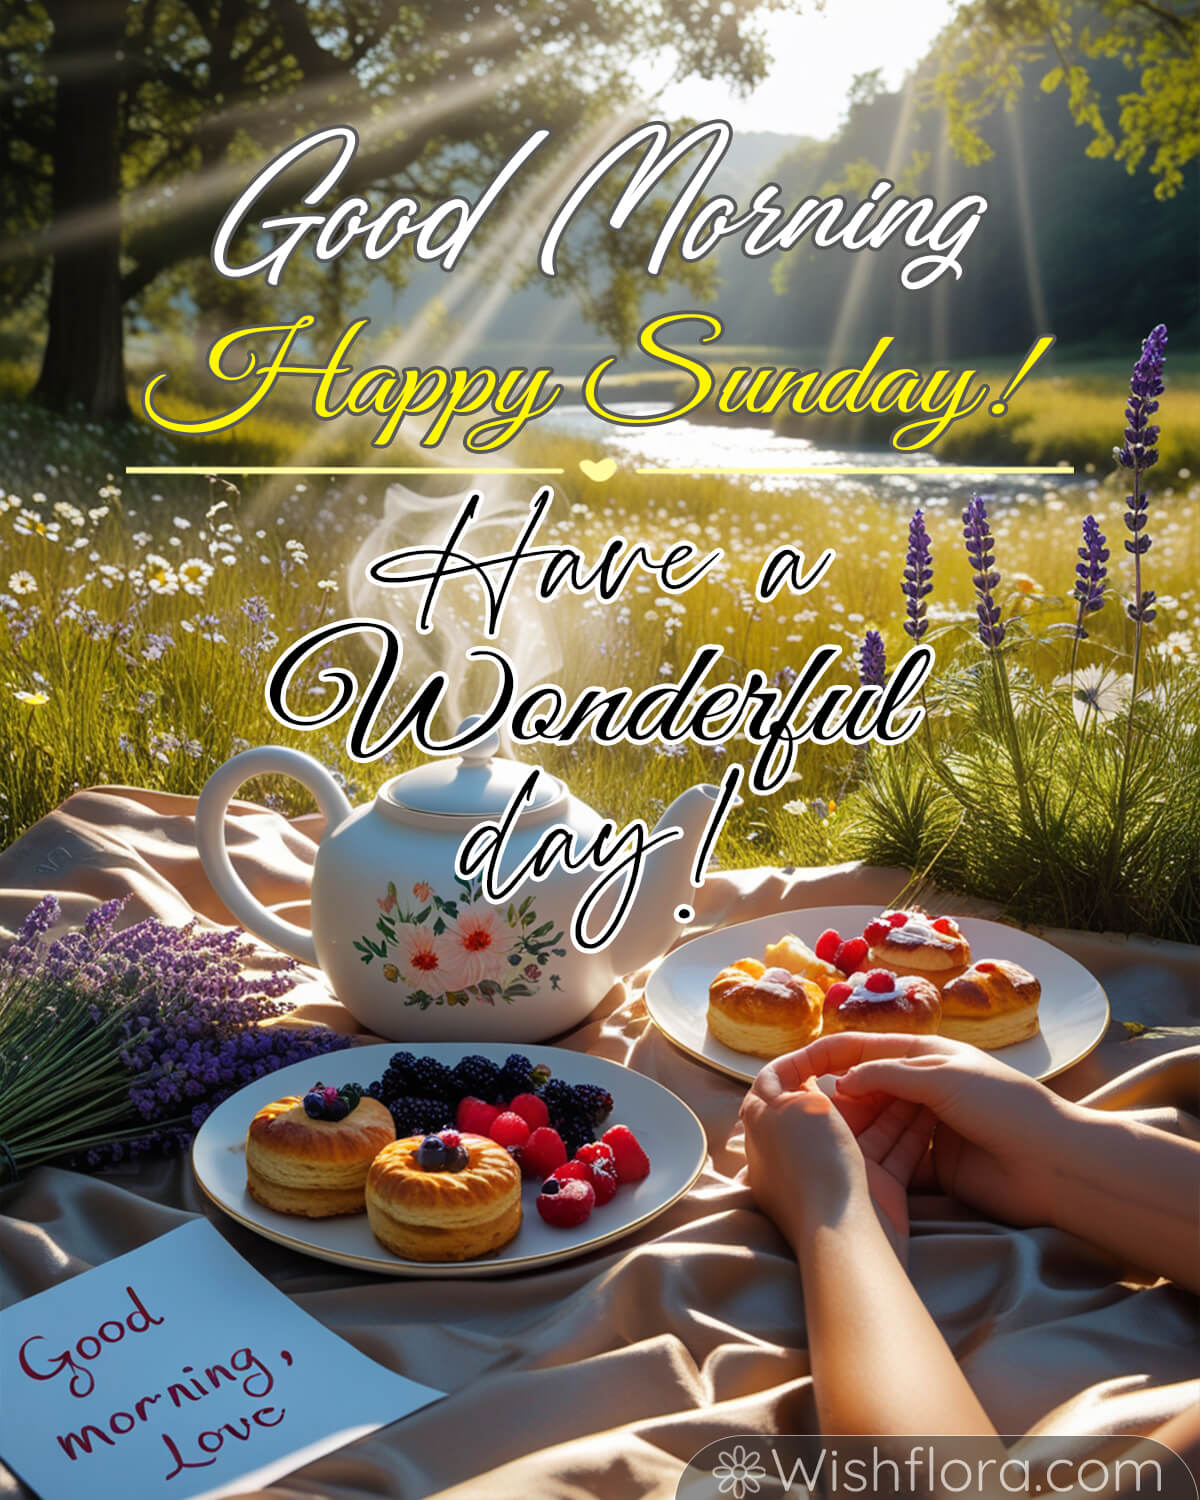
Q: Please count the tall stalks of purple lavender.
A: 5